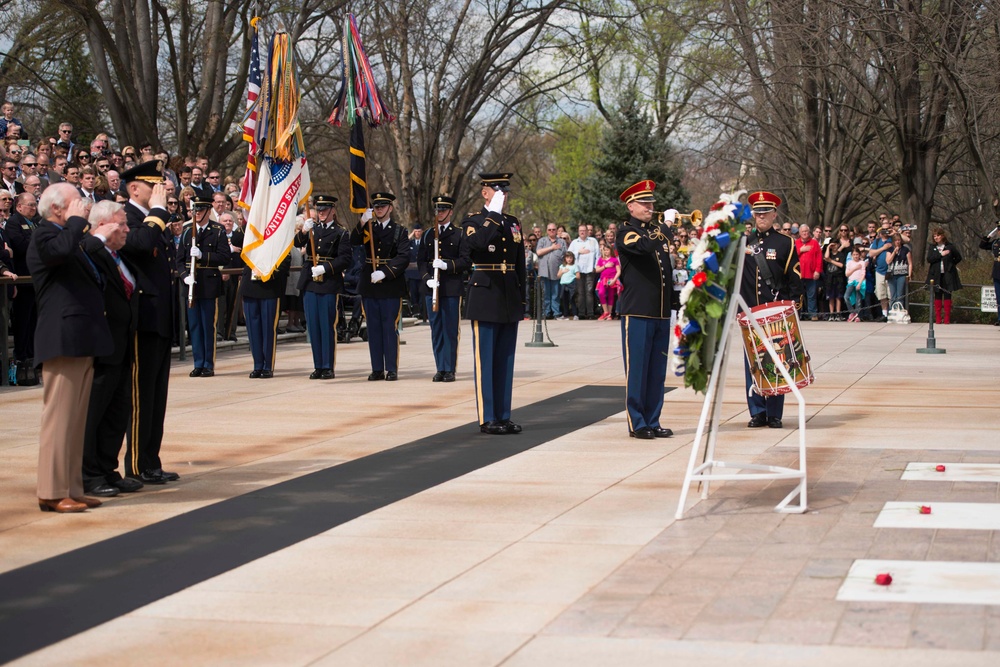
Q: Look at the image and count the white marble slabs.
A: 3